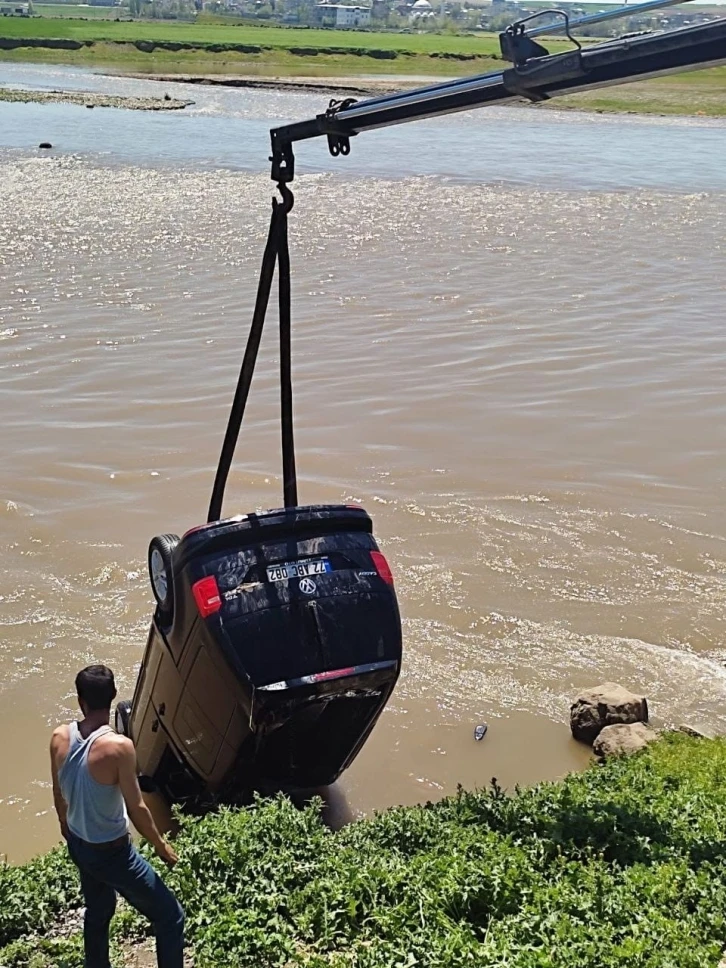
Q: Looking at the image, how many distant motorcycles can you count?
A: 0